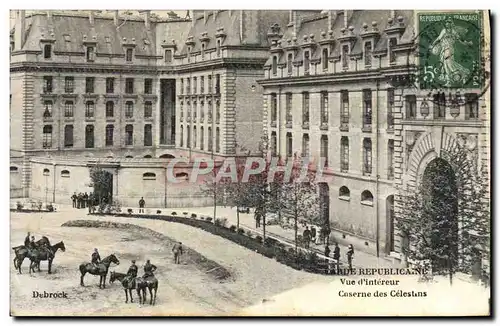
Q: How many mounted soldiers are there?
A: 5